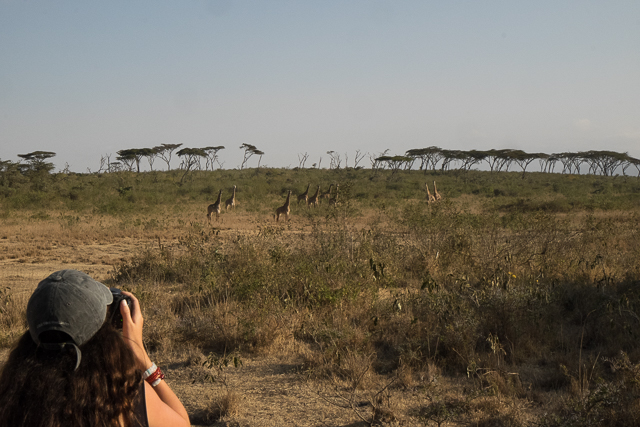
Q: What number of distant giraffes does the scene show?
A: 9